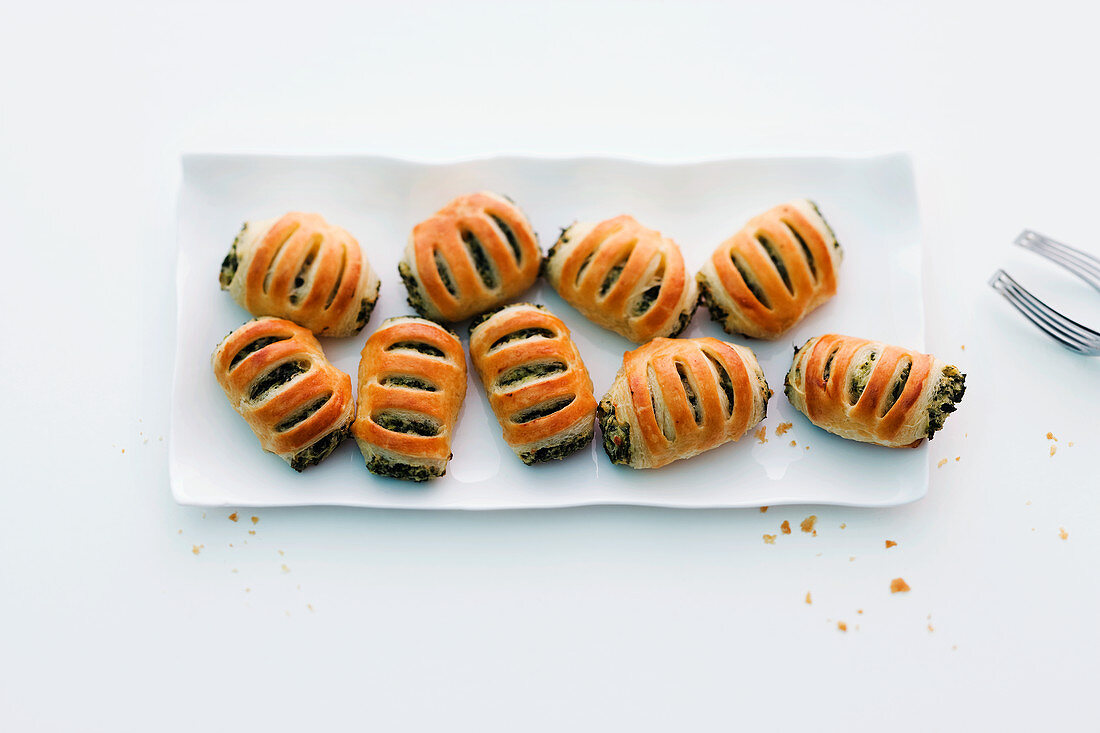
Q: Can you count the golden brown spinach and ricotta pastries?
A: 9